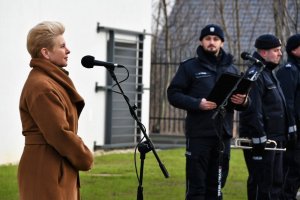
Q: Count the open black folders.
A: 1